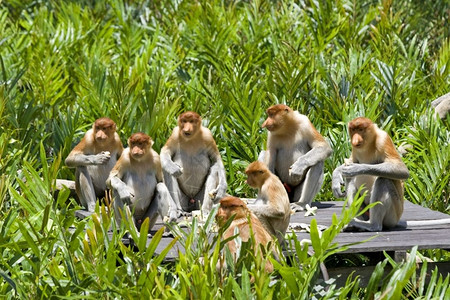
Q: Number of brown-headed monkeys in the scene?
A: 7